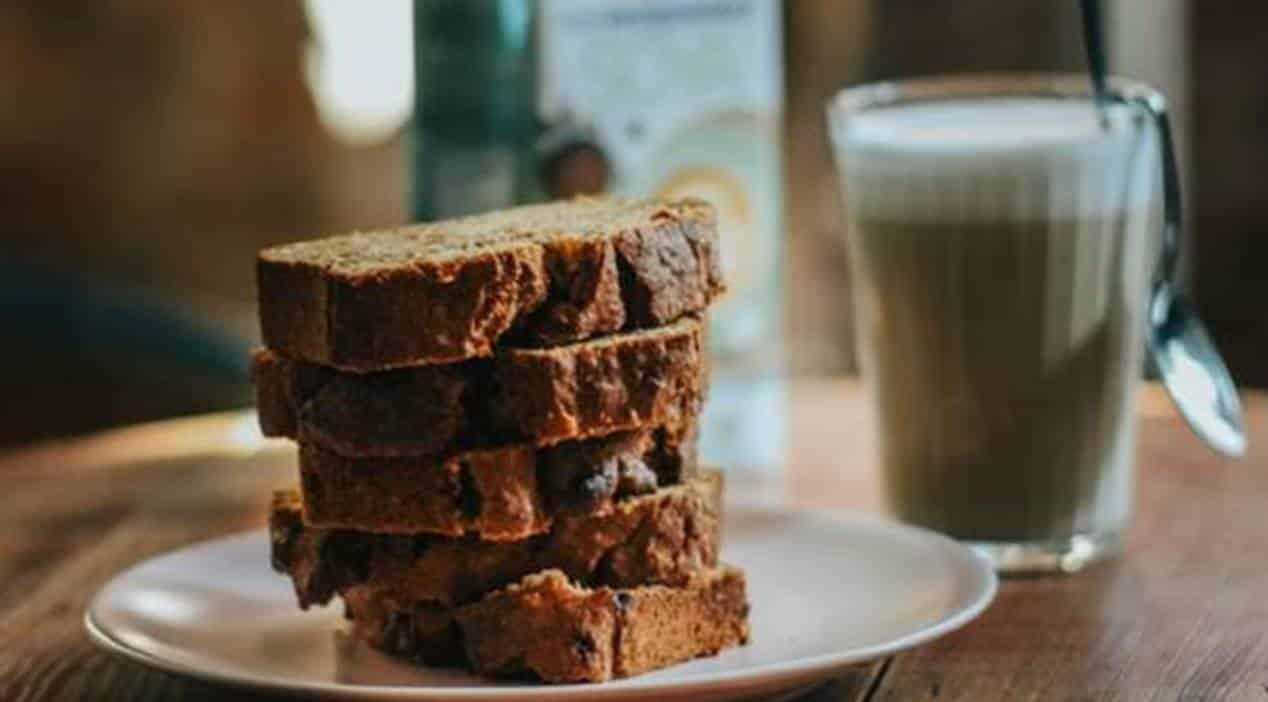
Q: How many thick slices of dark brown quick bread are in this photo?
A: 5